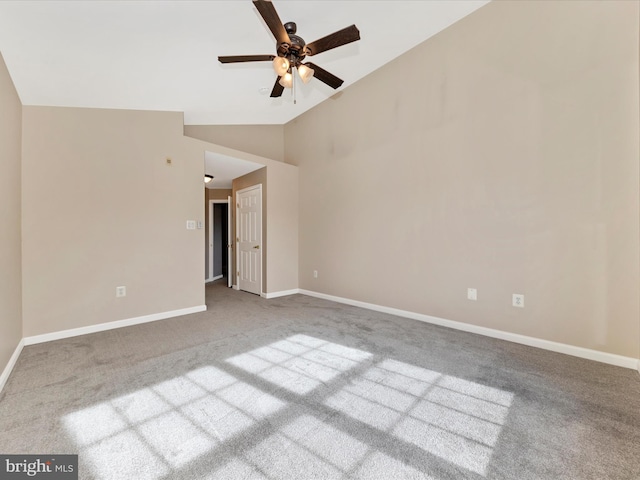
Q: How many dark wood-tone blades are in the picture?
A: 5